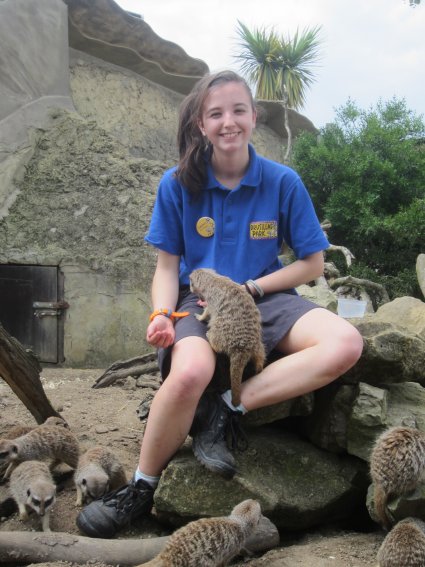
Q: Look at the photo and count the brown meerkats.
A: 8